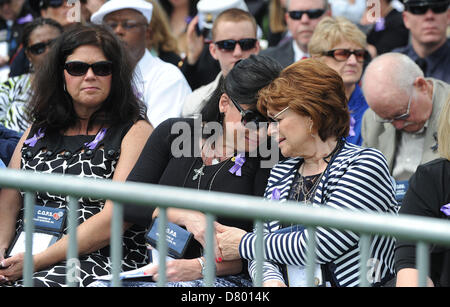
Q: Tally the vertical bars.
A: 9